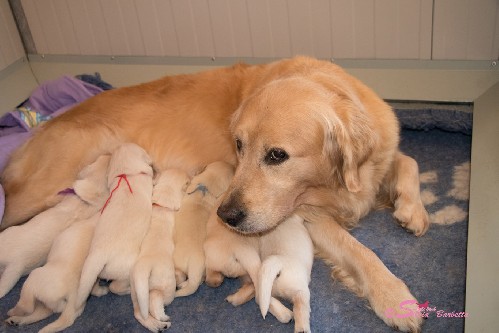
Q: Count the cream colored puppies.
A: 7